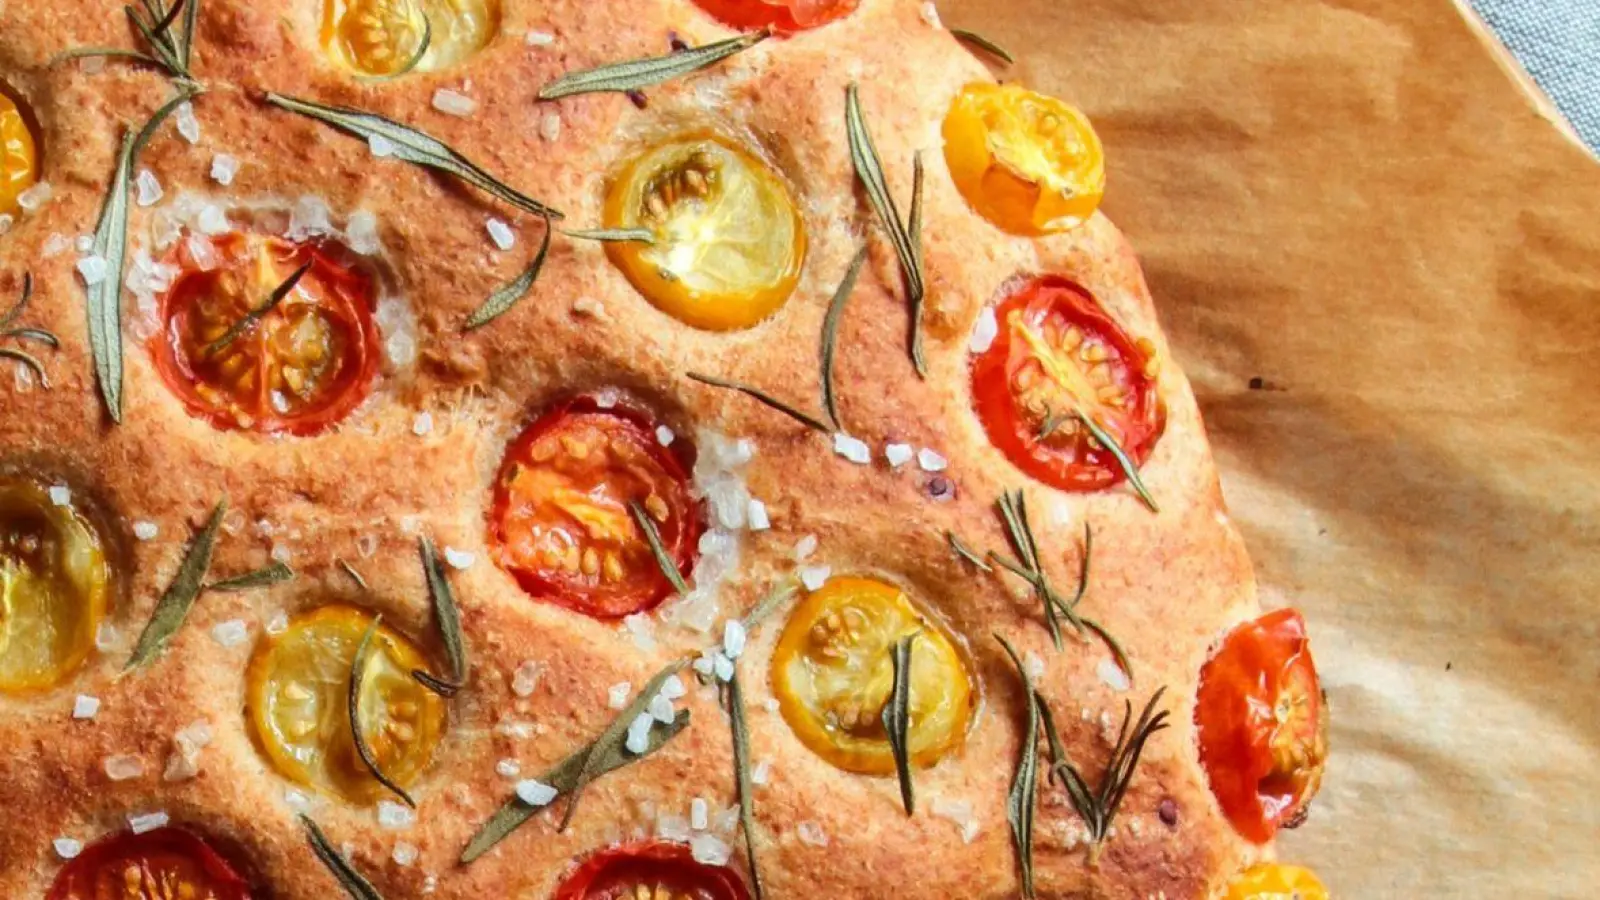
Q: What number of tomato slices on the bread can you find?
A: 15